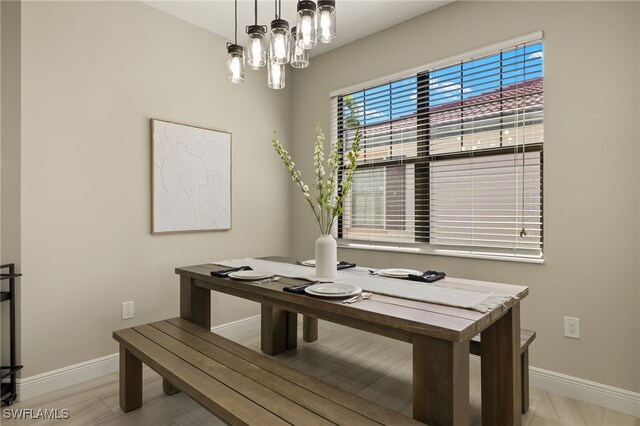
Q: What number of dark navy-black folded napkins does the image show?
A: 4